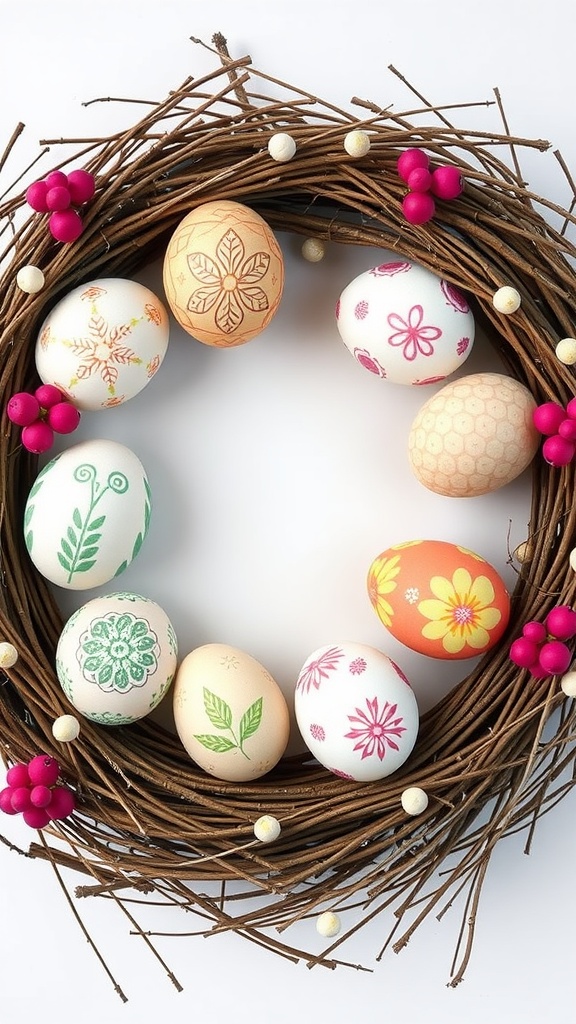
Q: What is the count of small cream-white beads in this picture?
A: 14